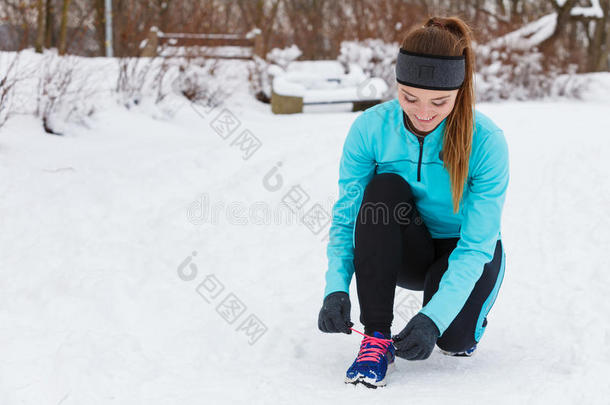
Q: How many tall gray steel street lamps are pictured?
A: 1